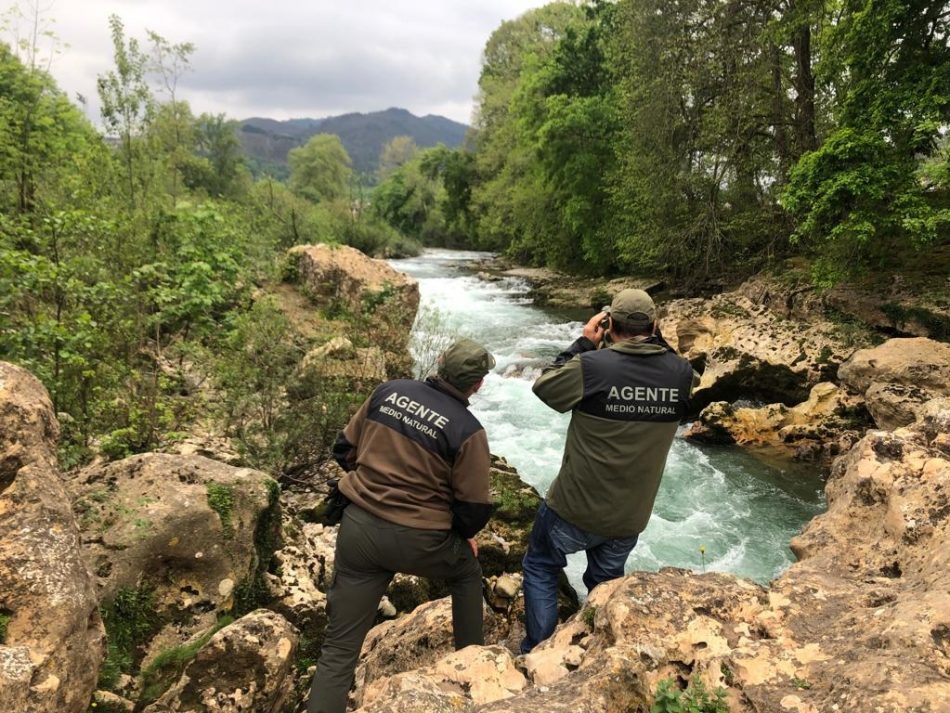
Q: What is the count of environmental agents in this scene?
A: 2